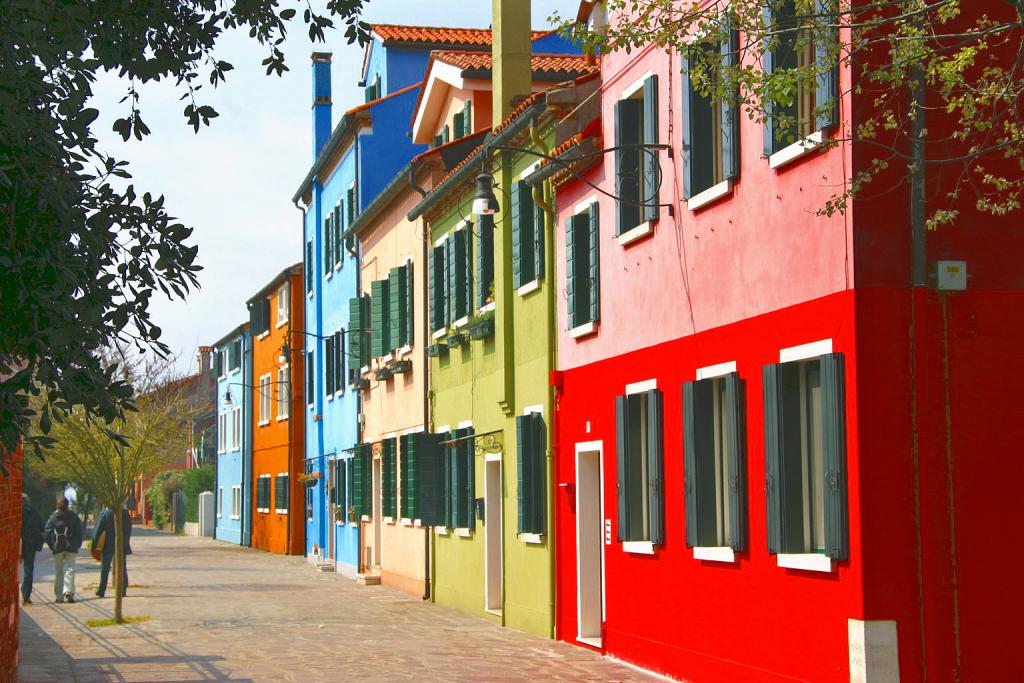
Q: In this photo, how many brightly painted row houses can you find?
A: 6